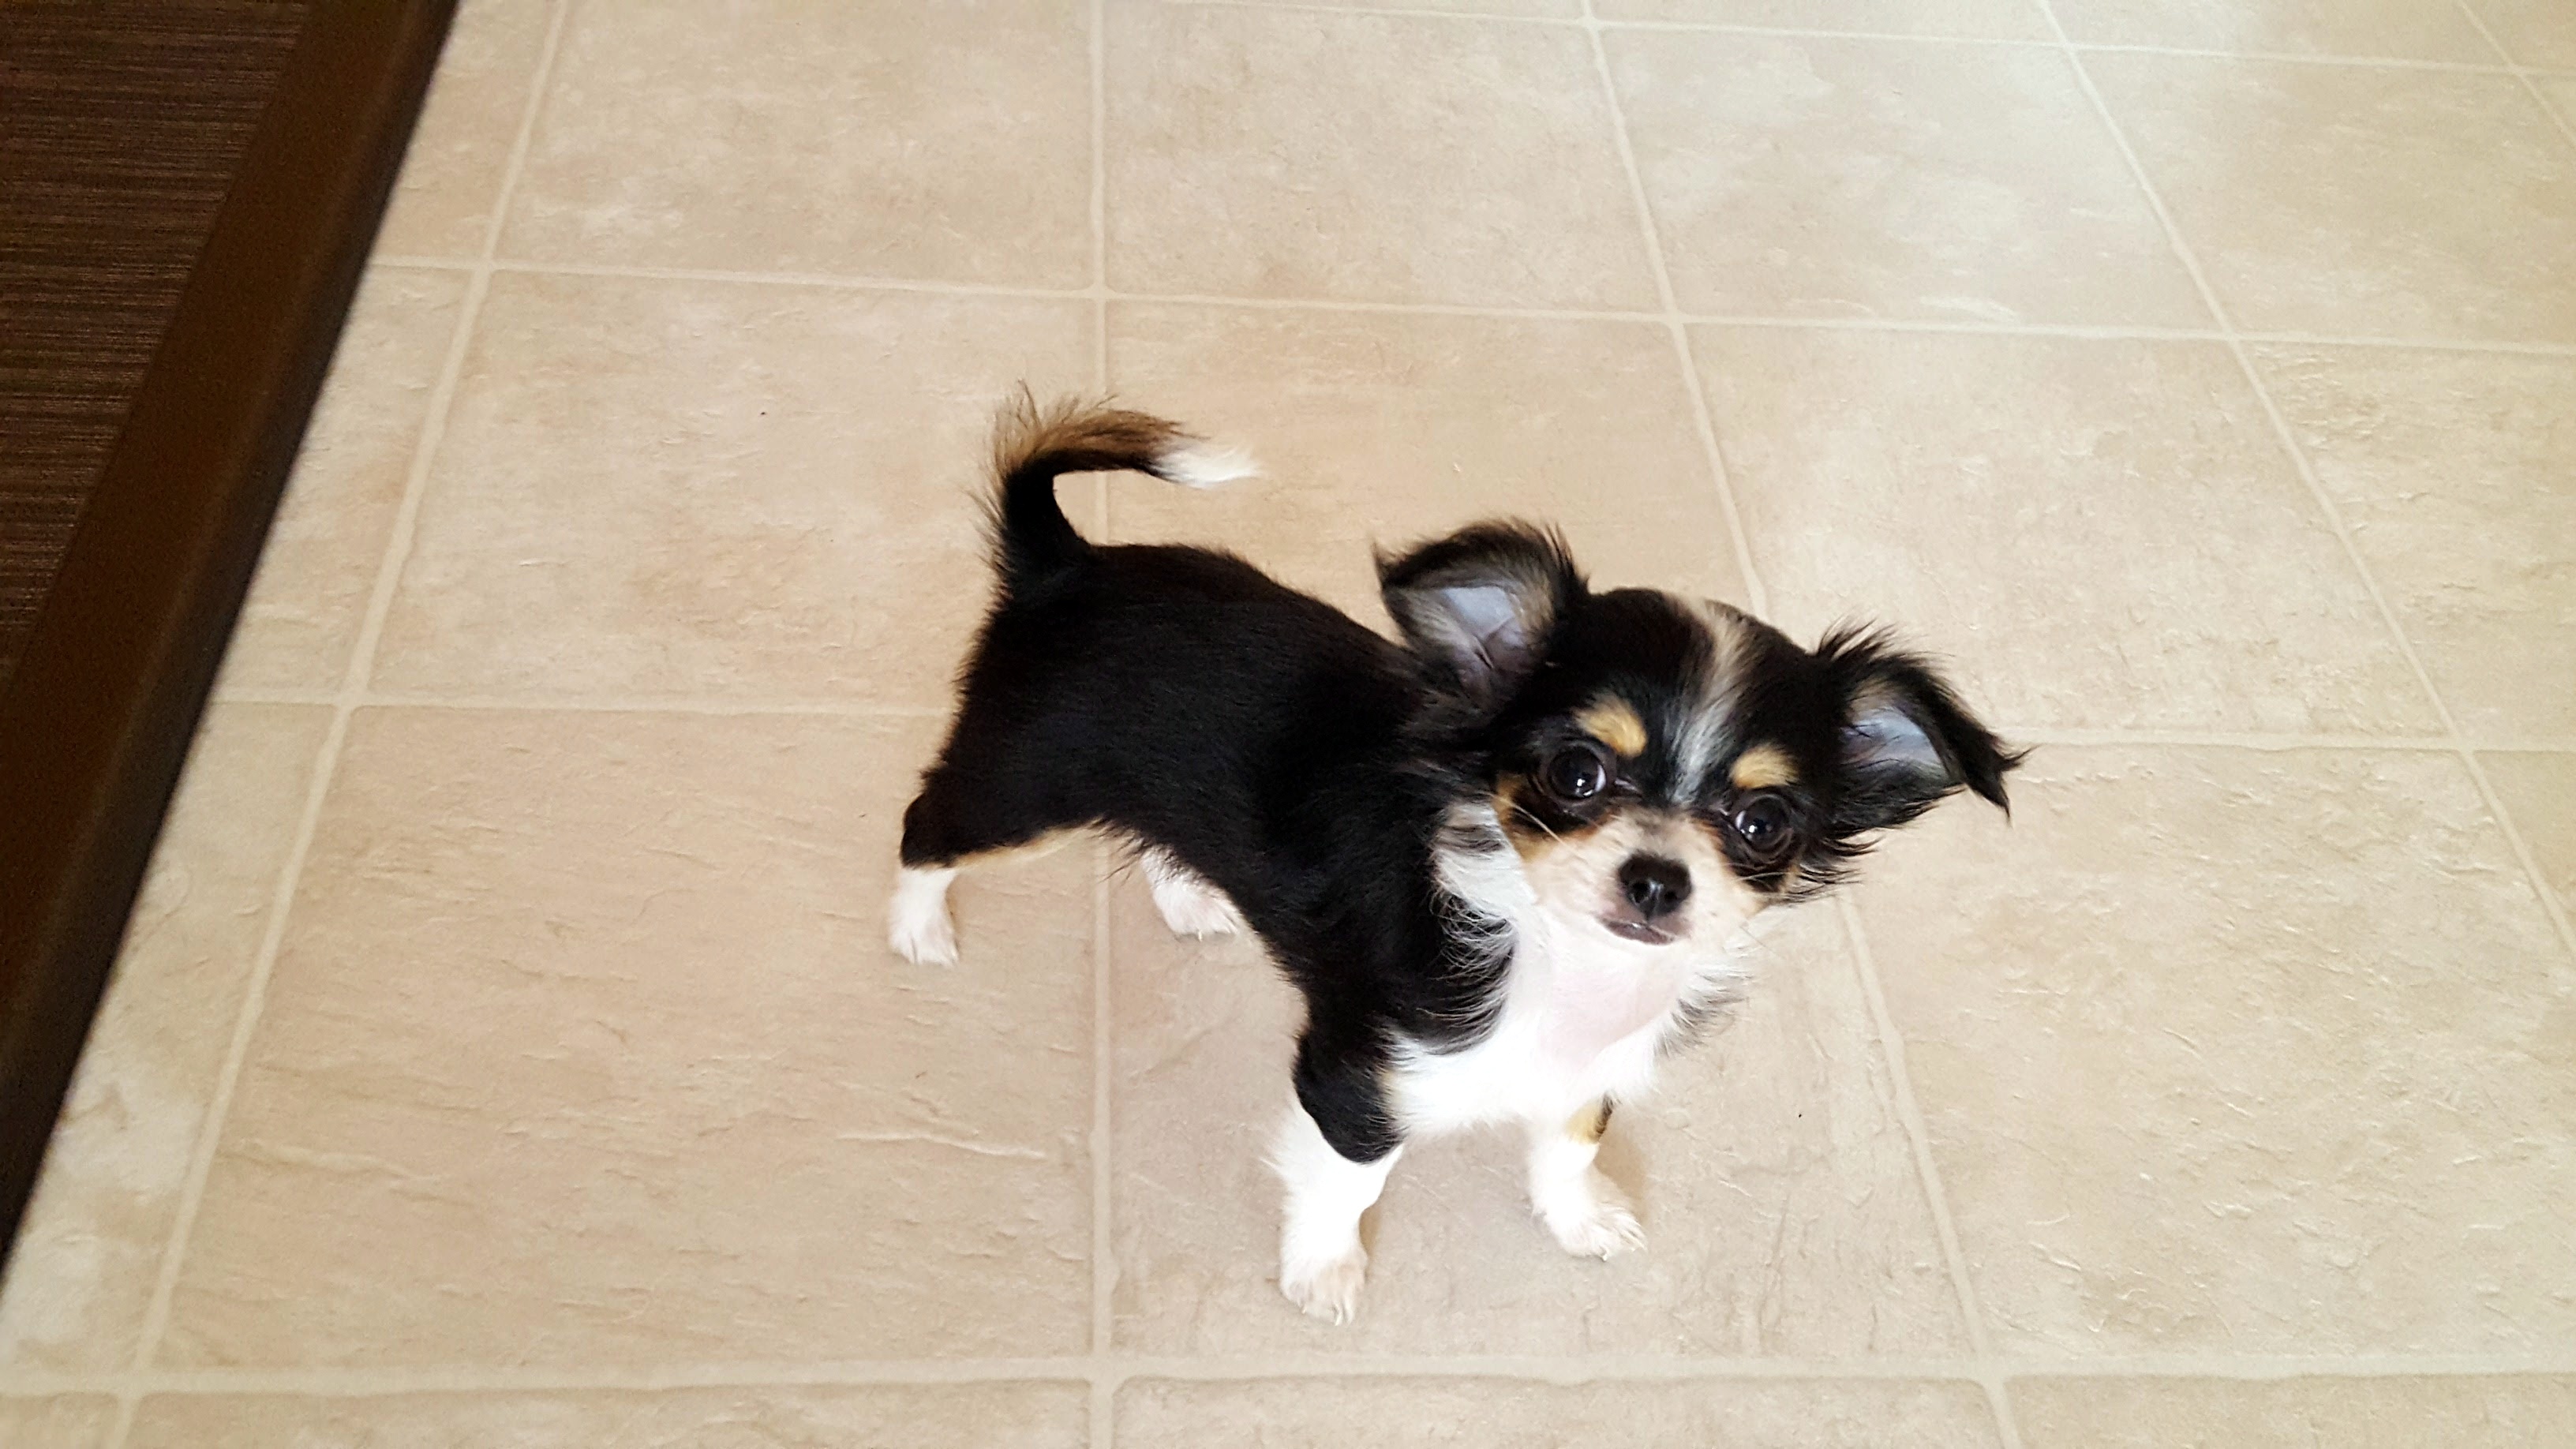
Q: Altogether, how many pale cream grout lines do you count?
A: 9